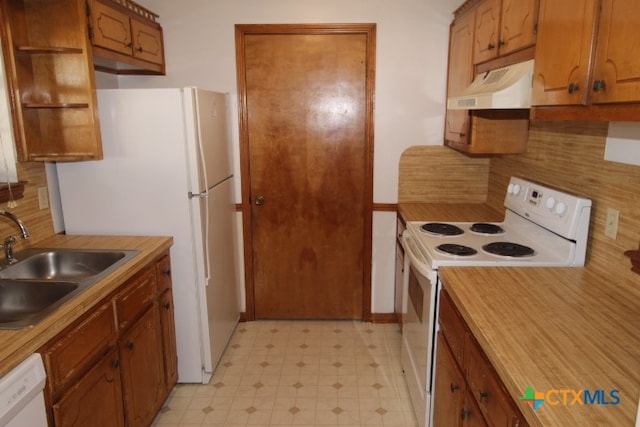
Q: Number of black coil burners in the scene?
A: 4